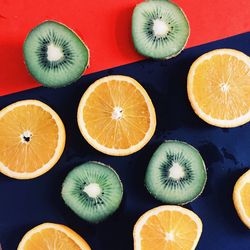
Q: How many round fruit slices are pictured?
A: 10